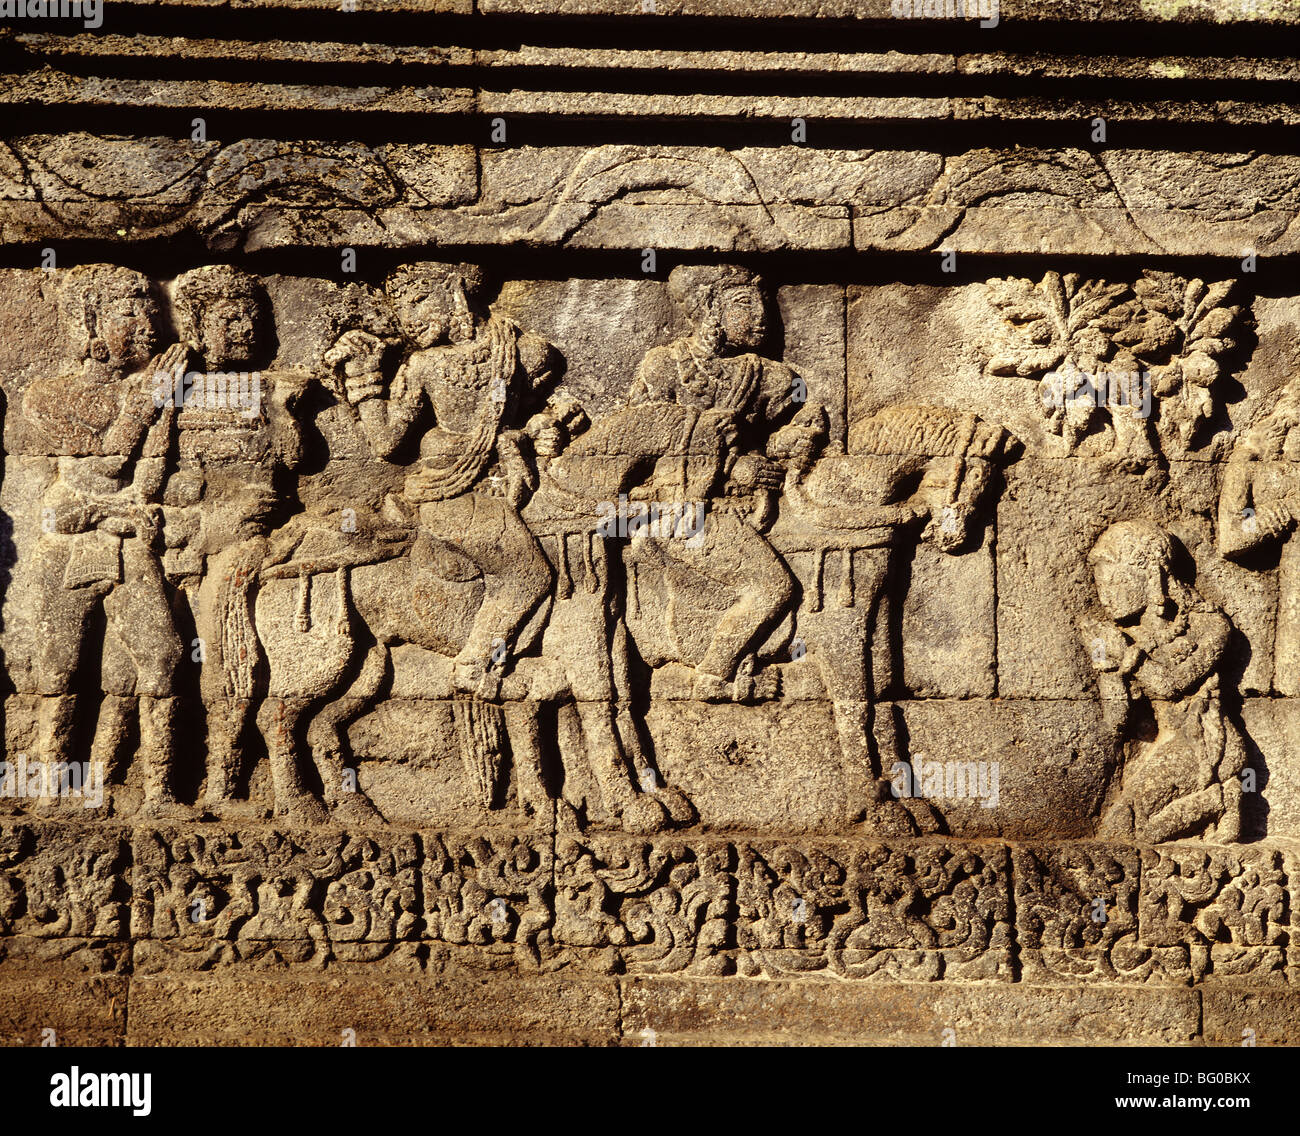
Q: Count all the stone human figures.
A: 6